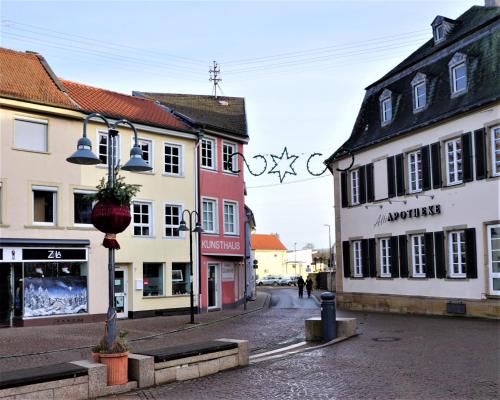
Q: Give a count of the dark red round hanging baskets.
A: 1